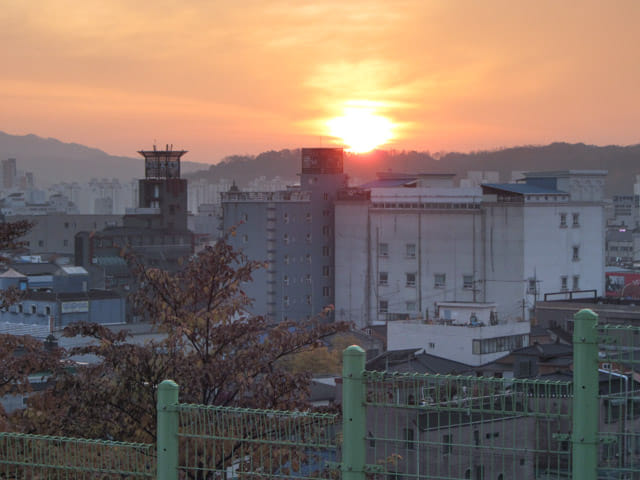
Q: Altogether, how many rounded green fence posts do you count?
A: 3